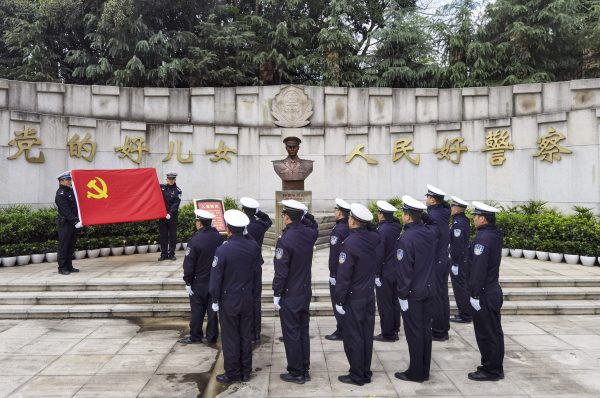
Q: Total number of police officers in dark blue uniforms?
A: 13